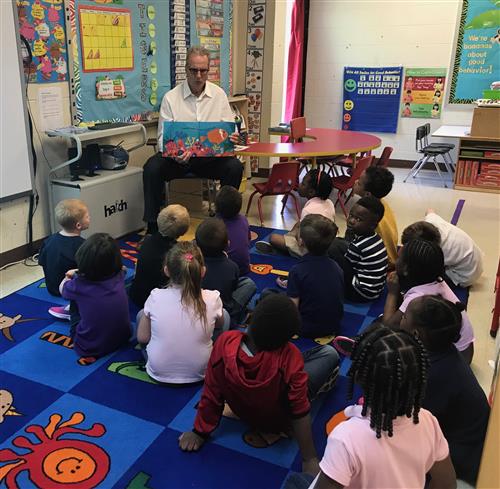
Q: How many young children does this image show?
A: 15